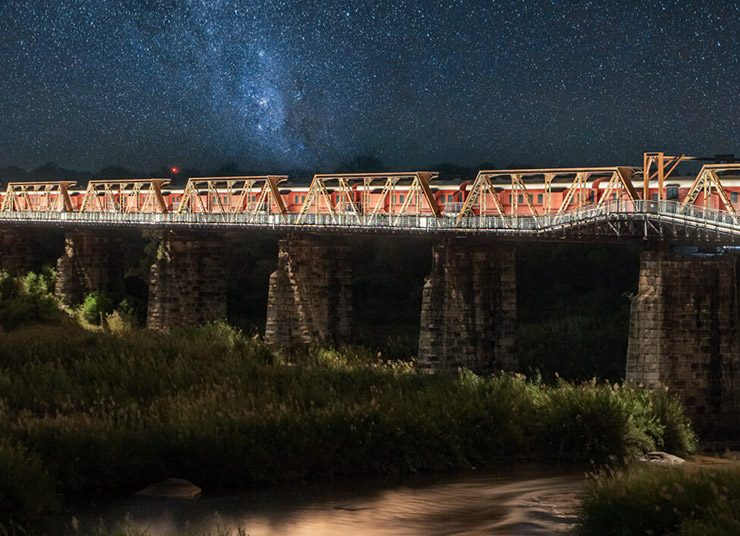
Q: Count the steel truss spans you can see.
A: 6